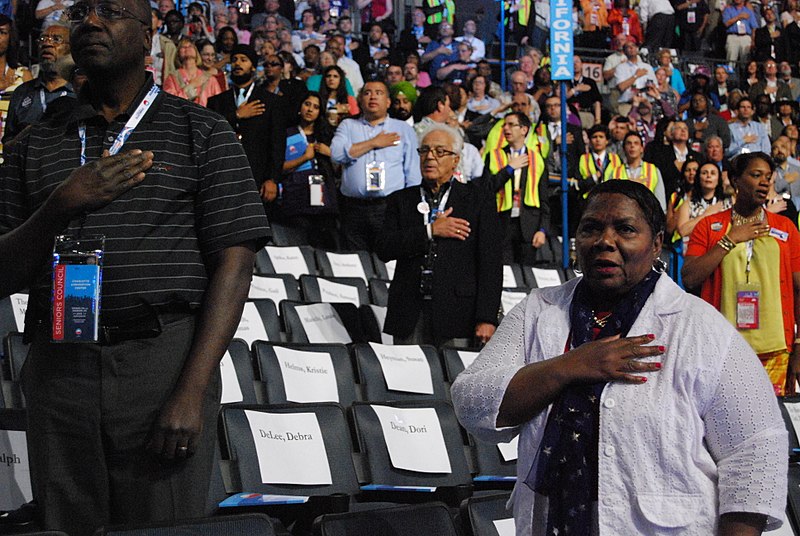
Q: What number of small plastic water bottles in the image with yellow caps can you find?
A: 0